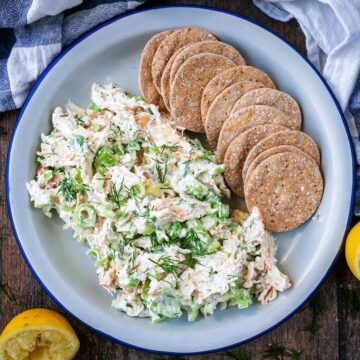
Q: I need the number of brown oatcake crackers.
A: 13